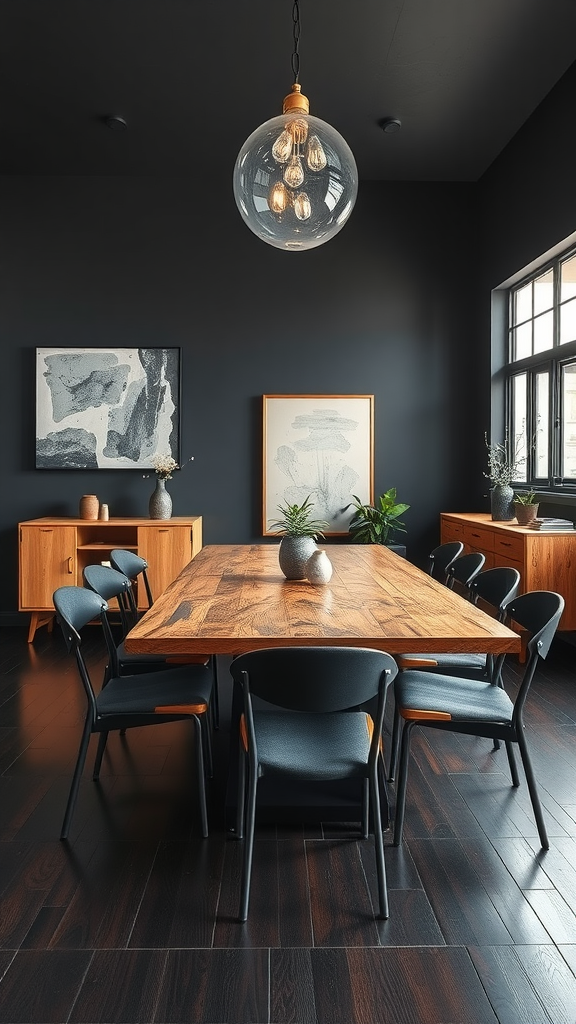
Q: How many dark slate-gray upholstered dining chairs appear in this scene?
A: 8